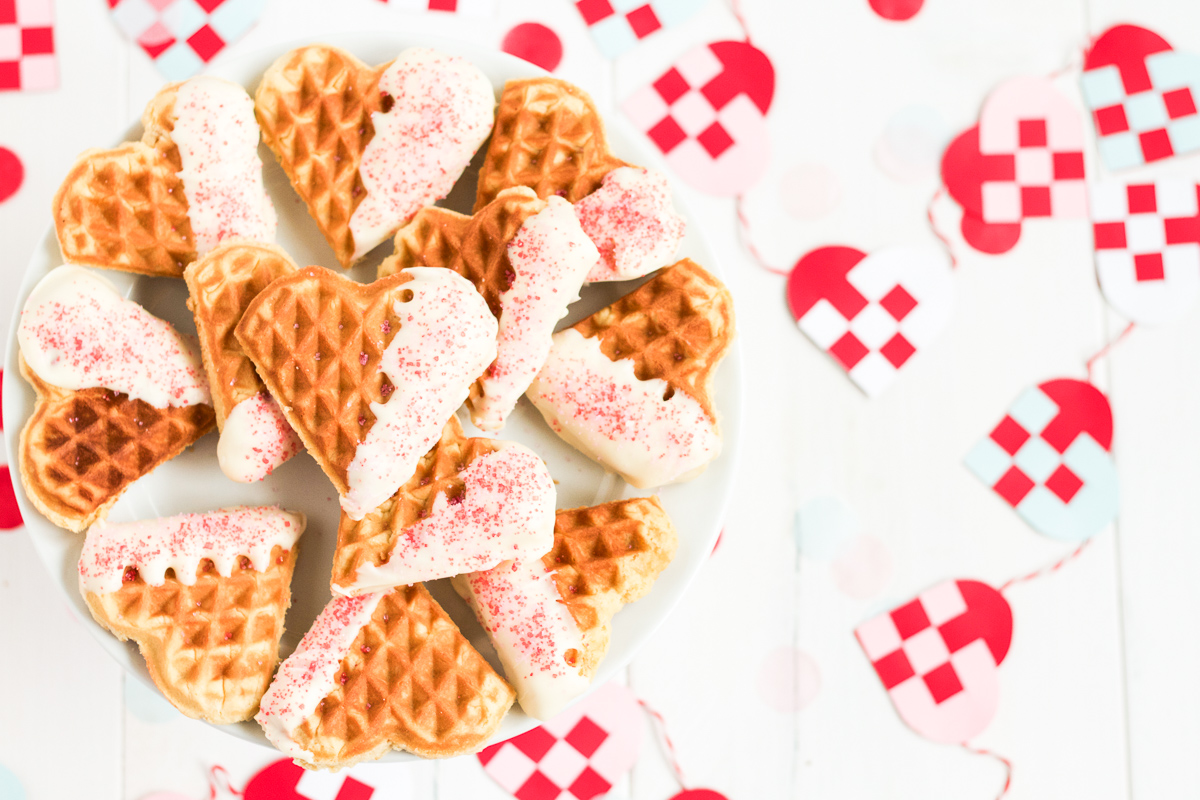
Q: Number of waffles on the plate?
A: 12